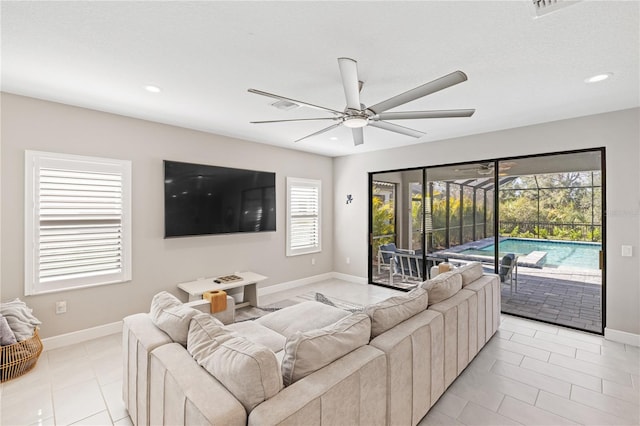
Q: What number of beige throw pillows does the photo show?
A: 6